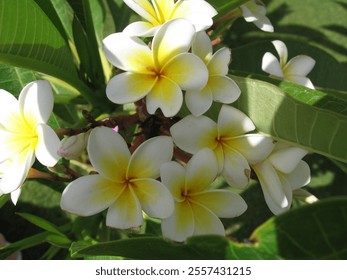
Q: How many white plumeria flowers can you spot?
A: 10